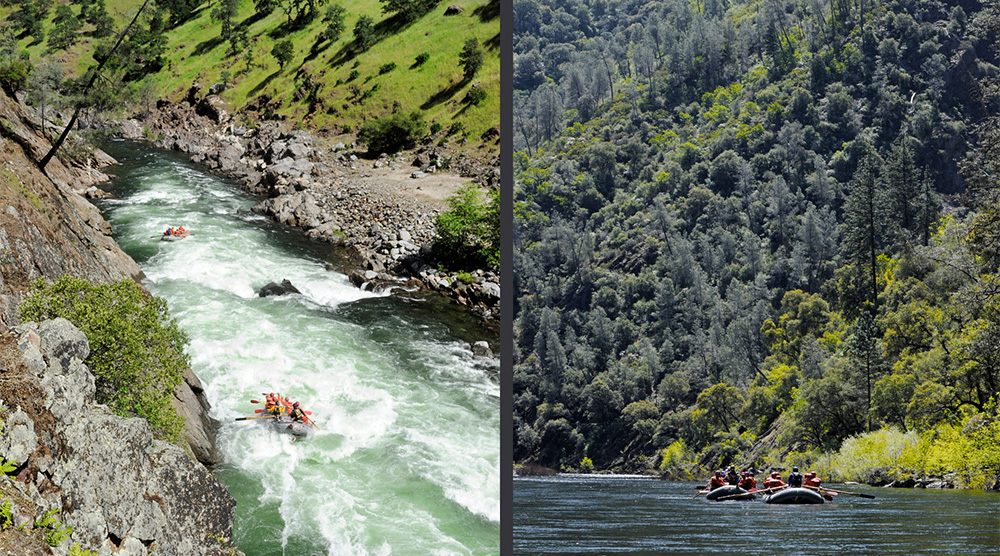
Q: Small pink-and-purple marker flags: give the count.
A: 0